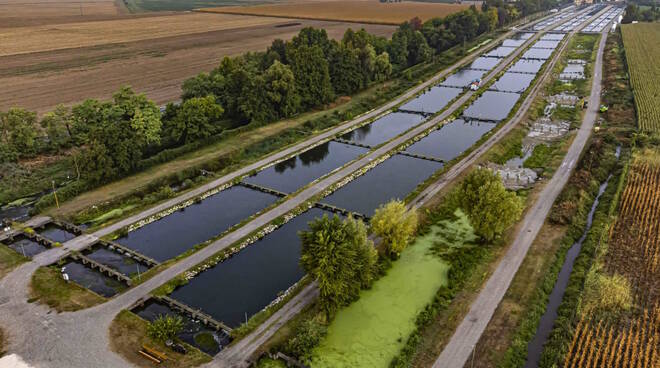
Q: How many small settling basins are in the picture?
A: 5